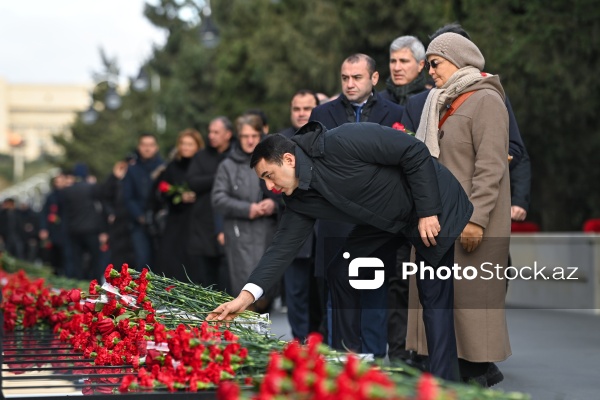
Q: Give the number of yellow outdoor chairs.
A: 0